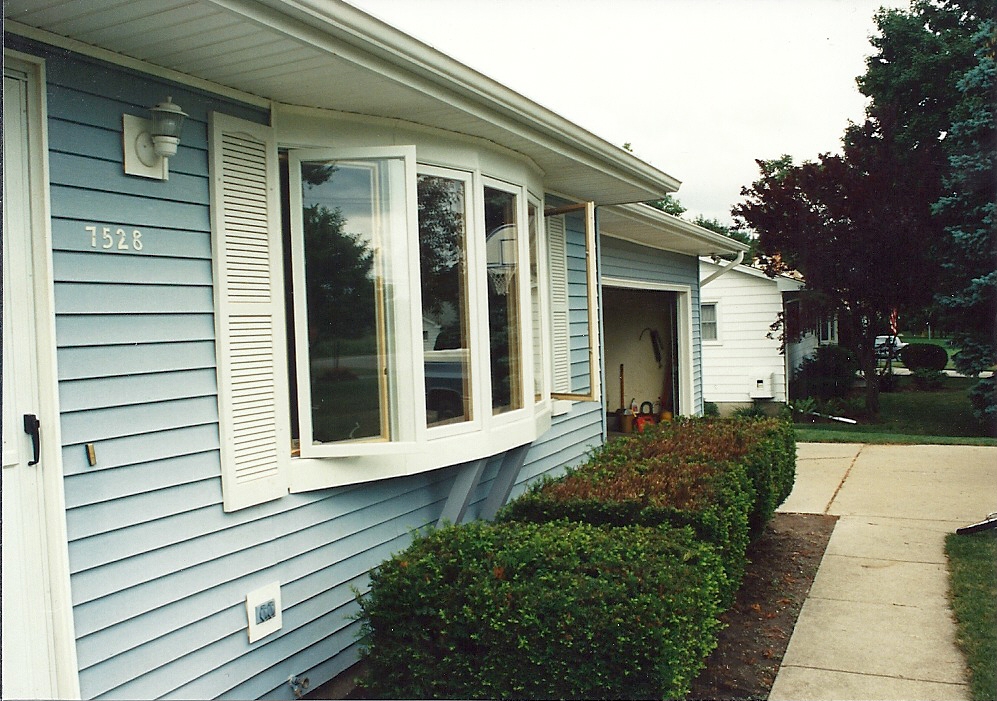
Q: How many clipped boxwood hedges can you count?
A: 3